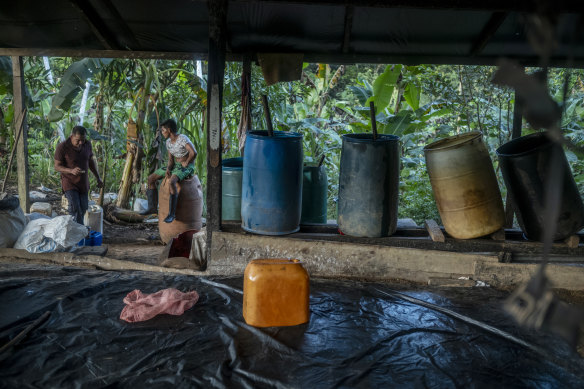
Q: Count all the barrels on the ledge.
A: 6